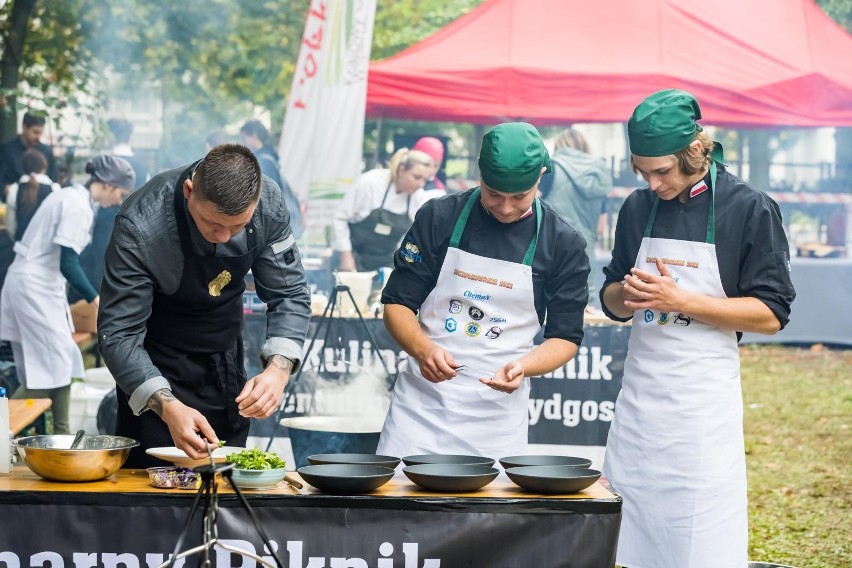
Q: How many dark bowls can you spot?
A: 6